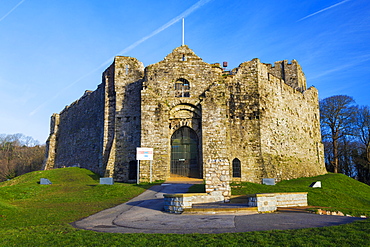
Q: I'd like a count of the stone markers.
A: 4